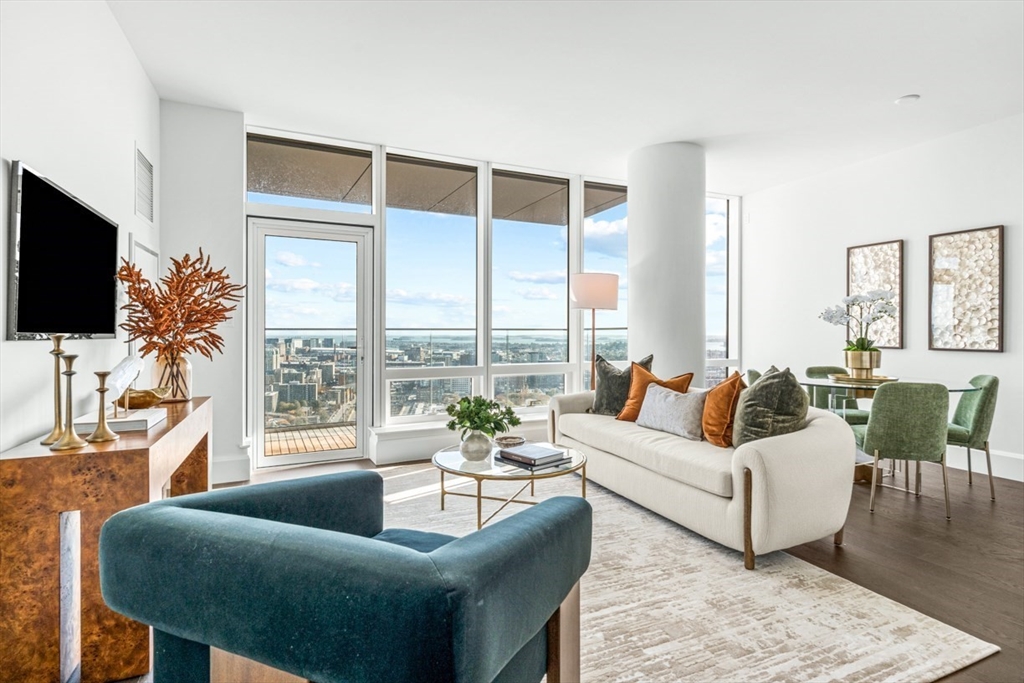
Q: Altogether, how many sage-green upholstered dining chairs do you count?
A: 4